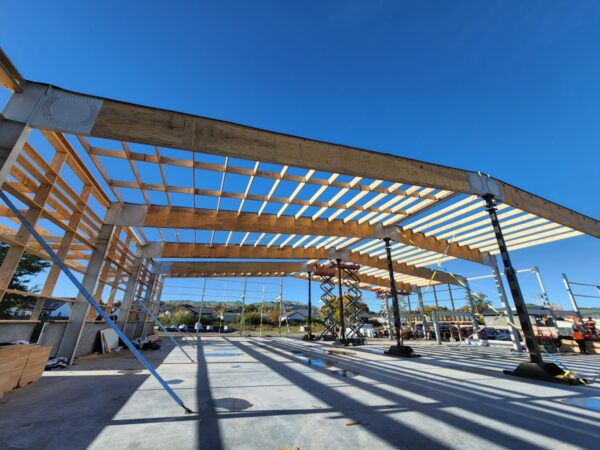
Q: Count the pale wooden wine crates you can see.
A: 0